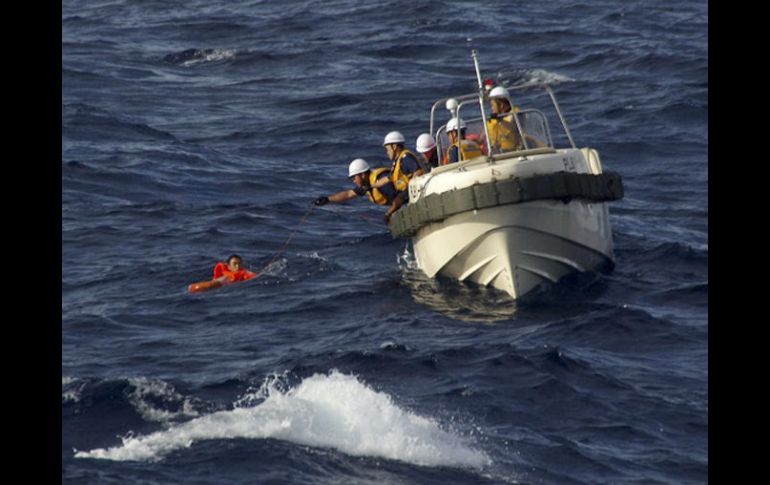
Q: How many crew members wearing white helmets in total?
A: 5